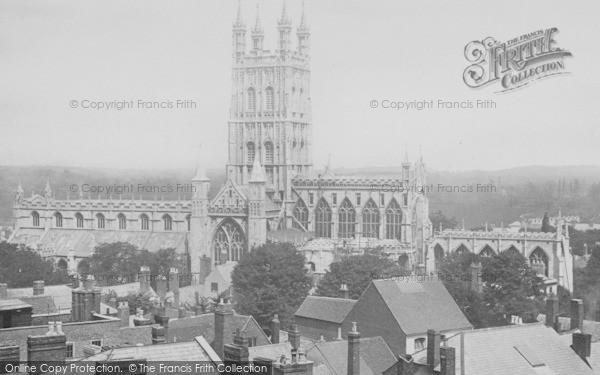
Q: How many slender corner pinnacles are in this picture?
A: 4